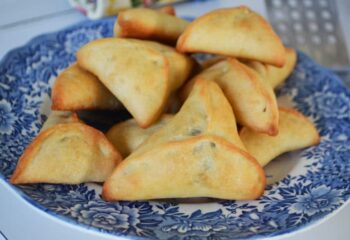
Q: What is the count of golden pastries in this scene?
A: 10